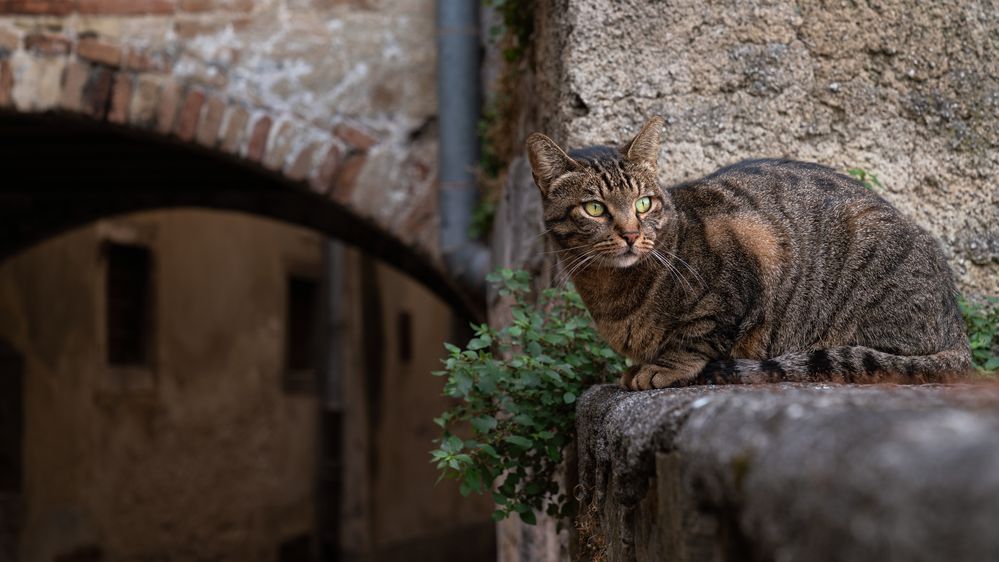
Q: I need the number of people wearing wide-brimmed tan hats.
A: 0